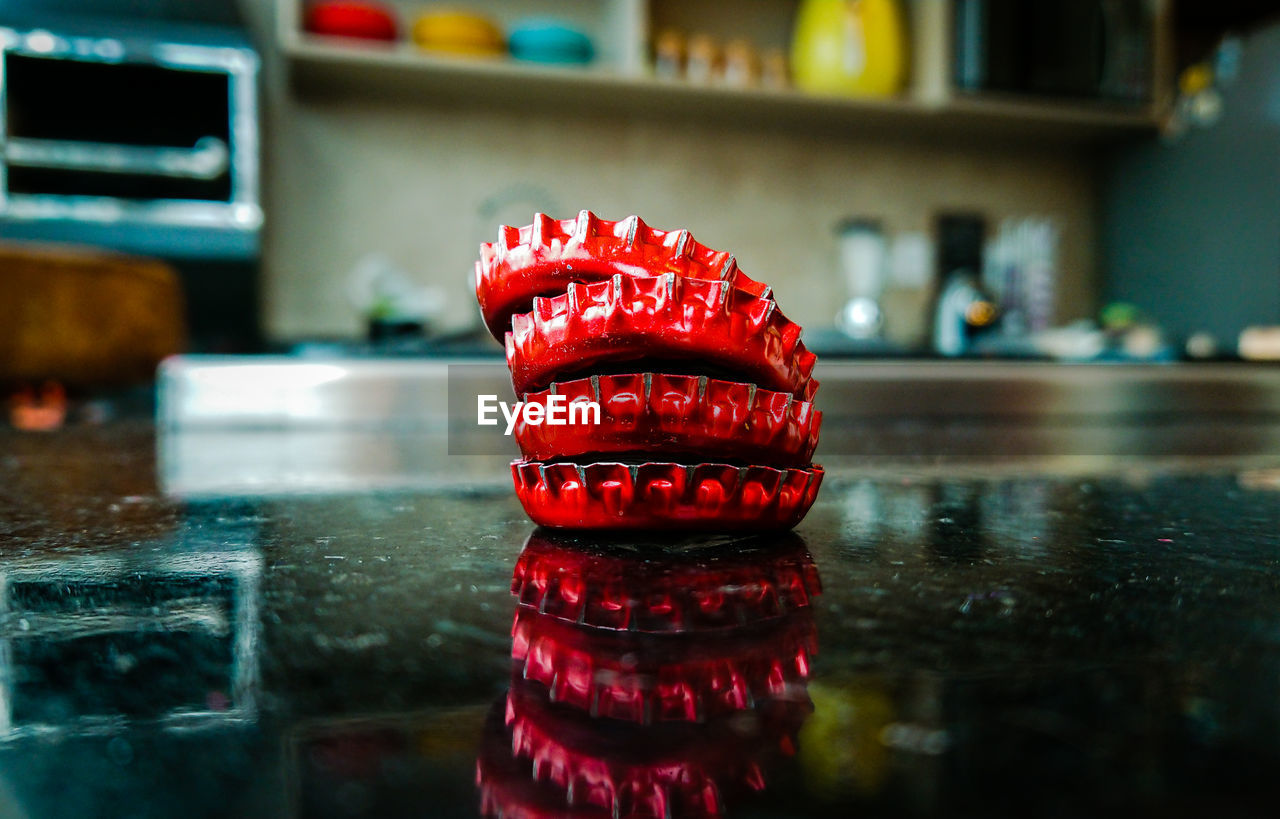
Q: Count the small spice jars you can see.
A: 4